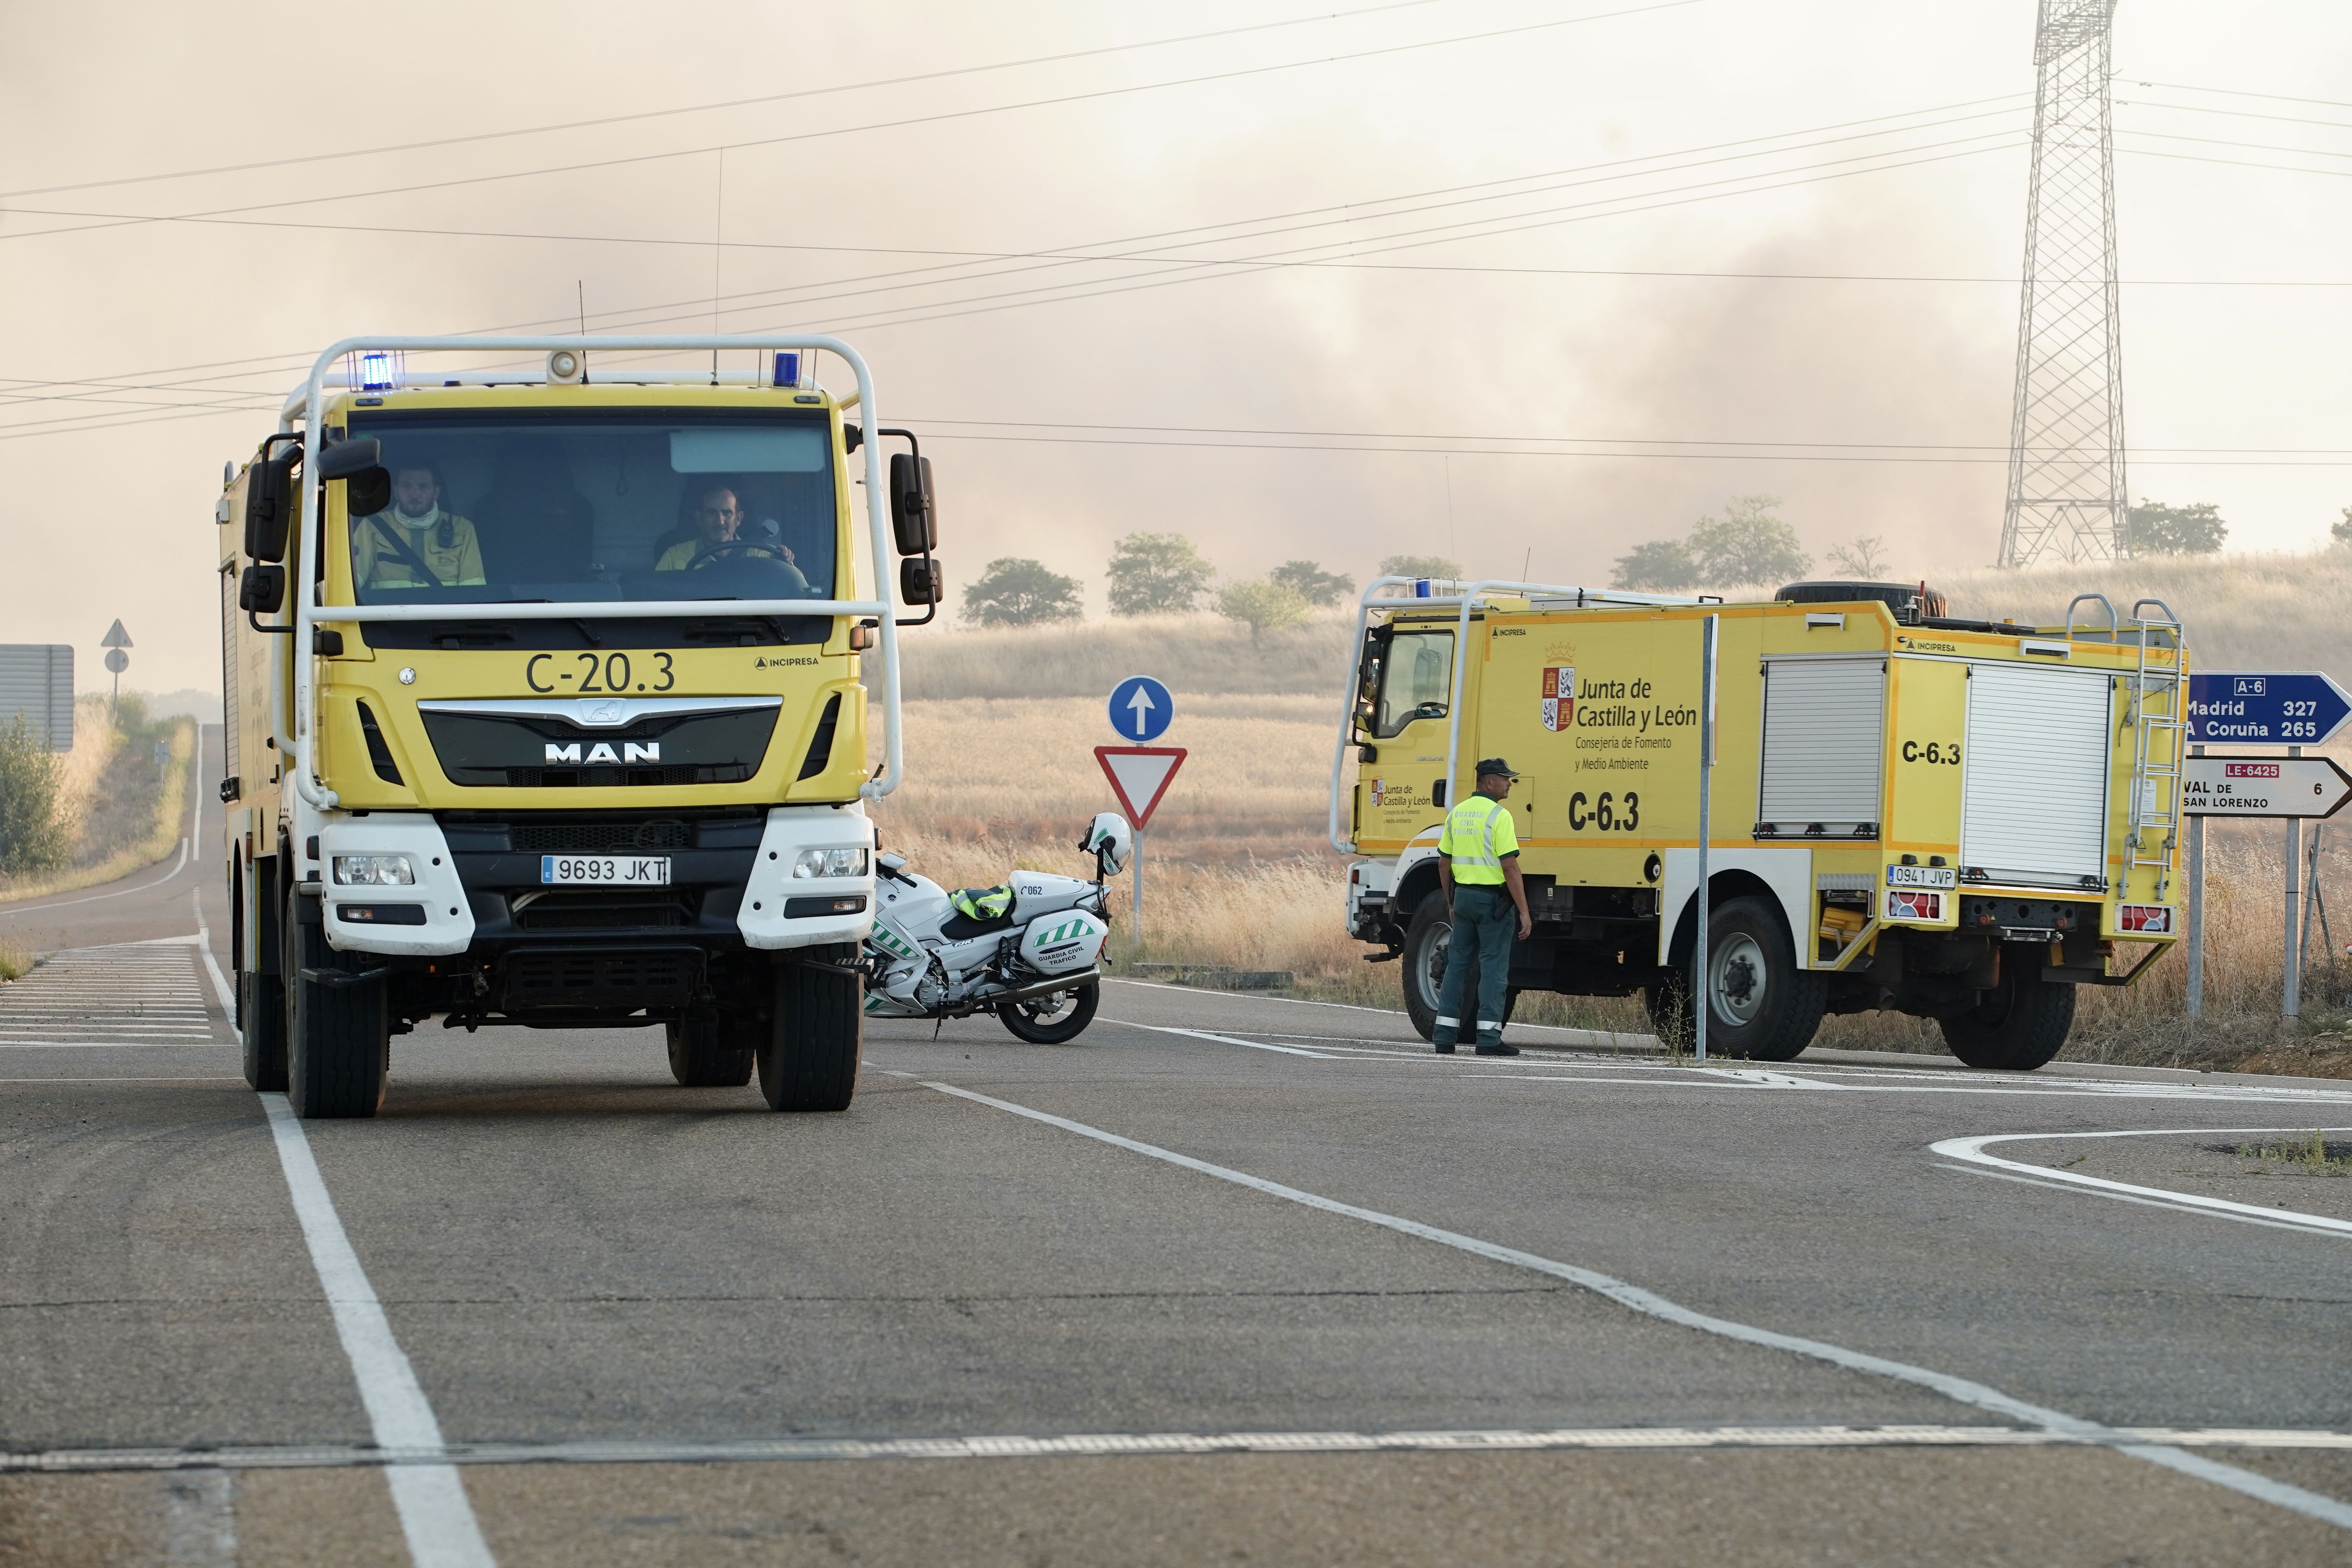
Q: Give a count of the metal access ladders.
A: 1